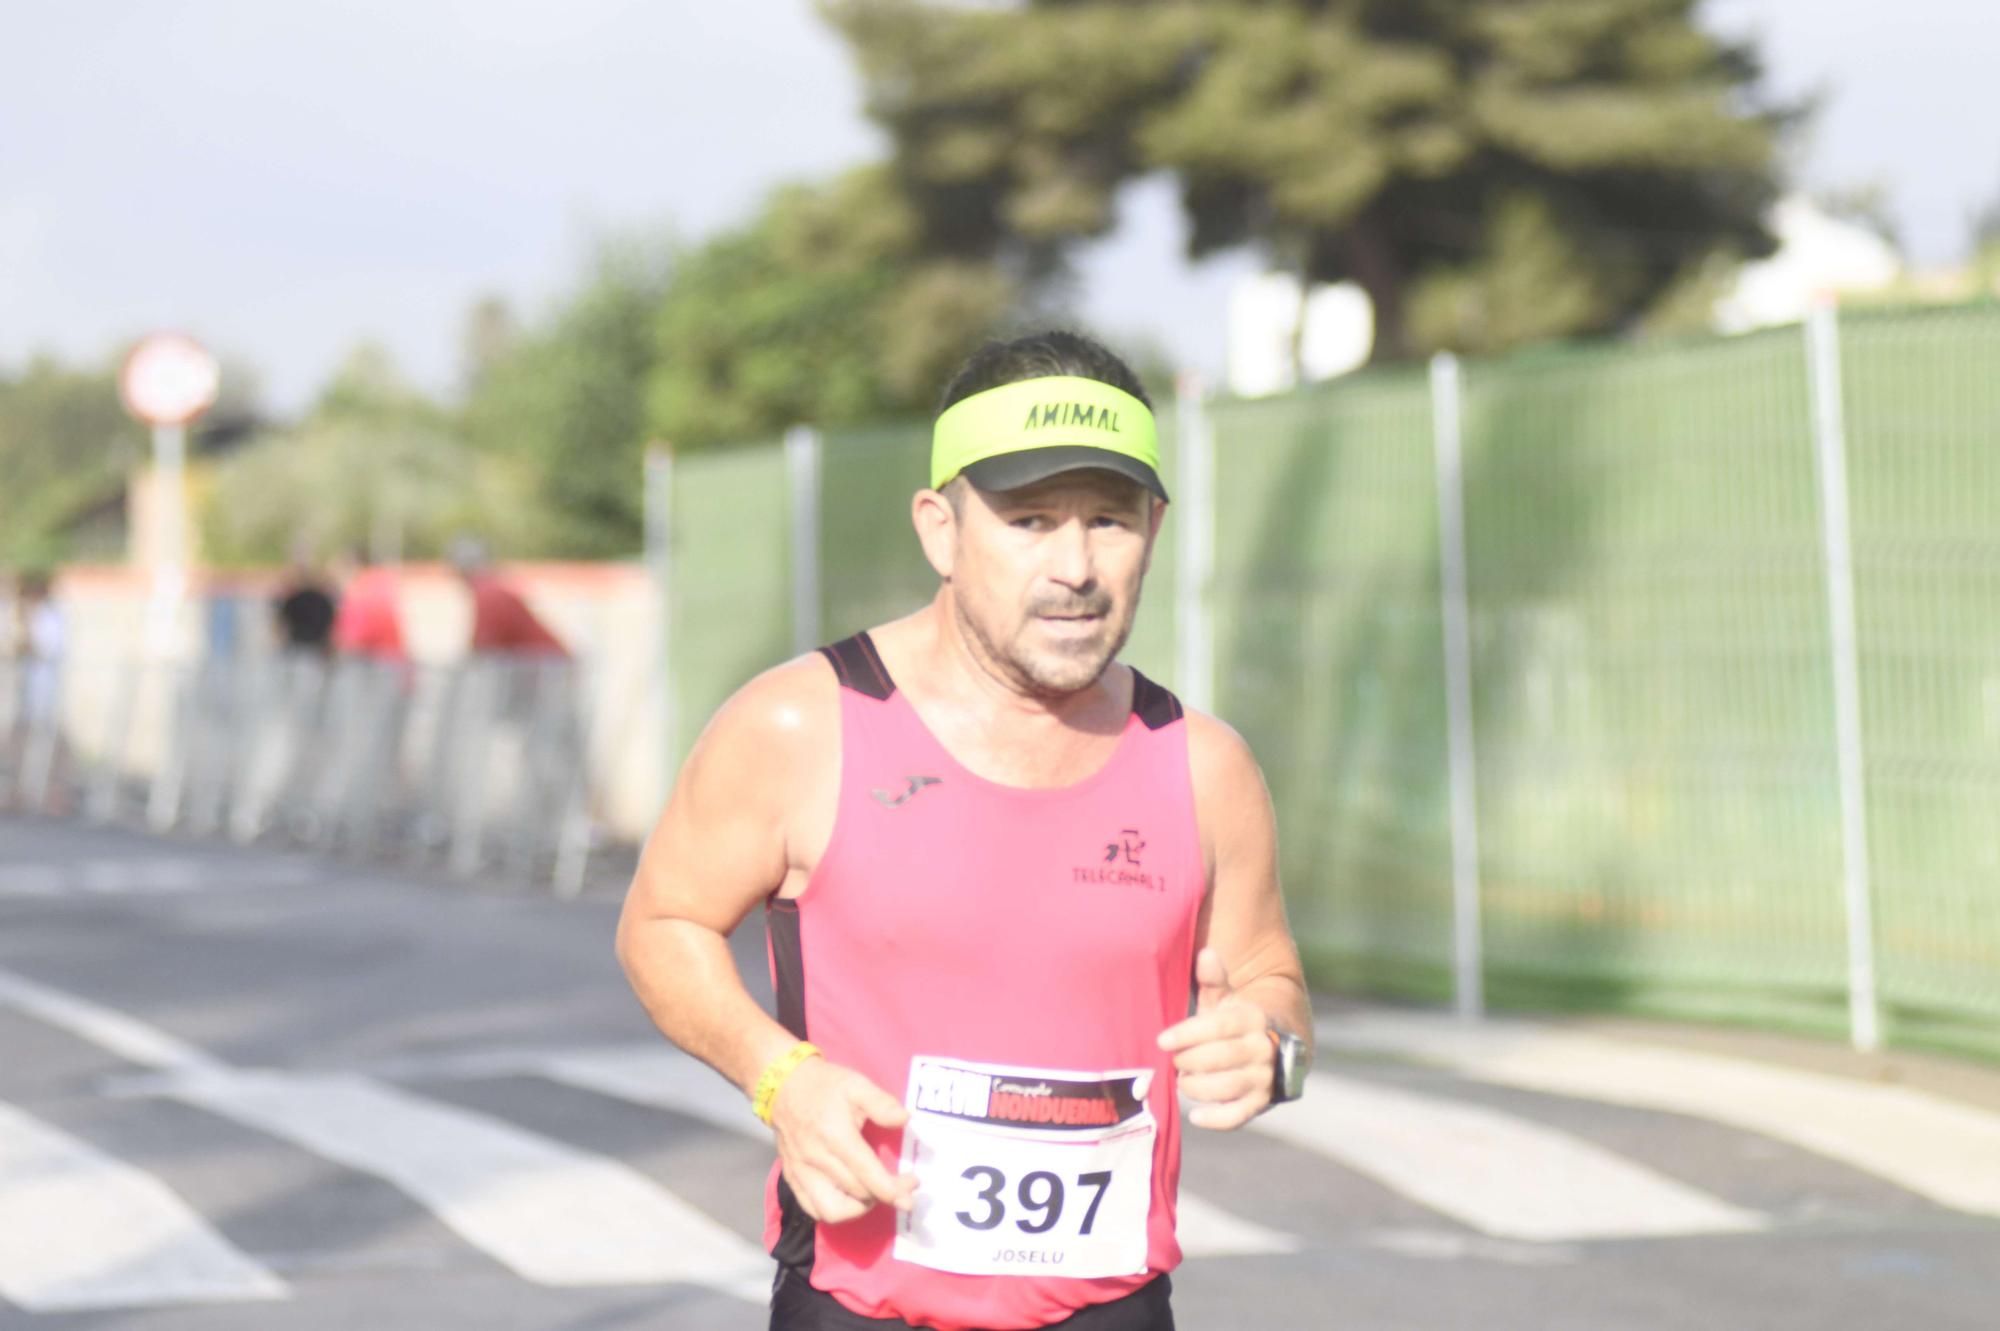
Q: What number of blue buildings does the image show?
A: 0